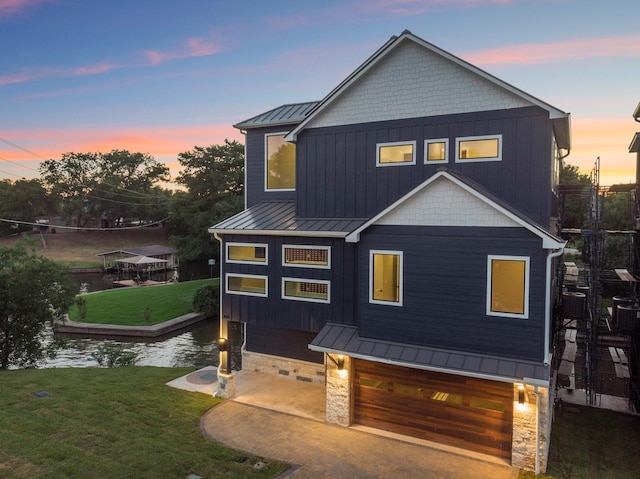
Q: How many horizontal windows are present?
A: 6